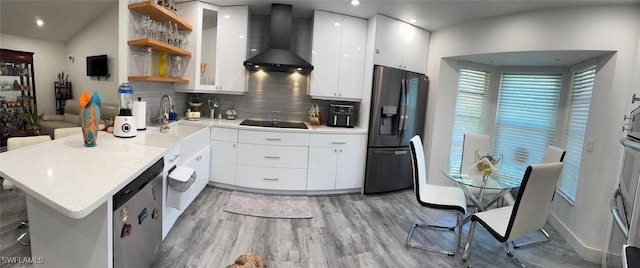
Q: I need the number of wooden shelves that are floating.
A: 3